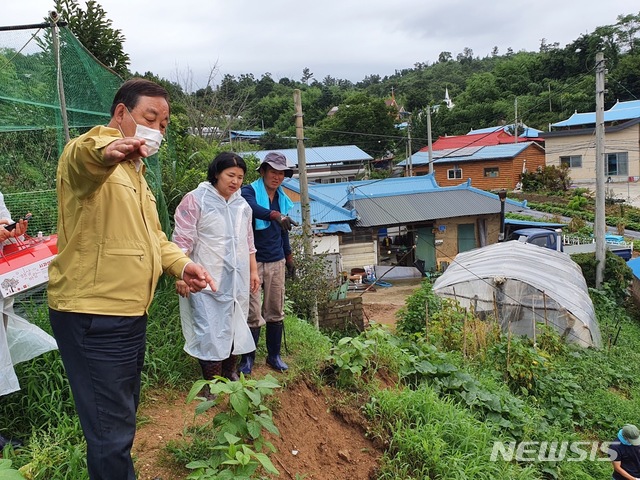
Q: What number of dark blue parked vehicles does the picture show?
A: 1